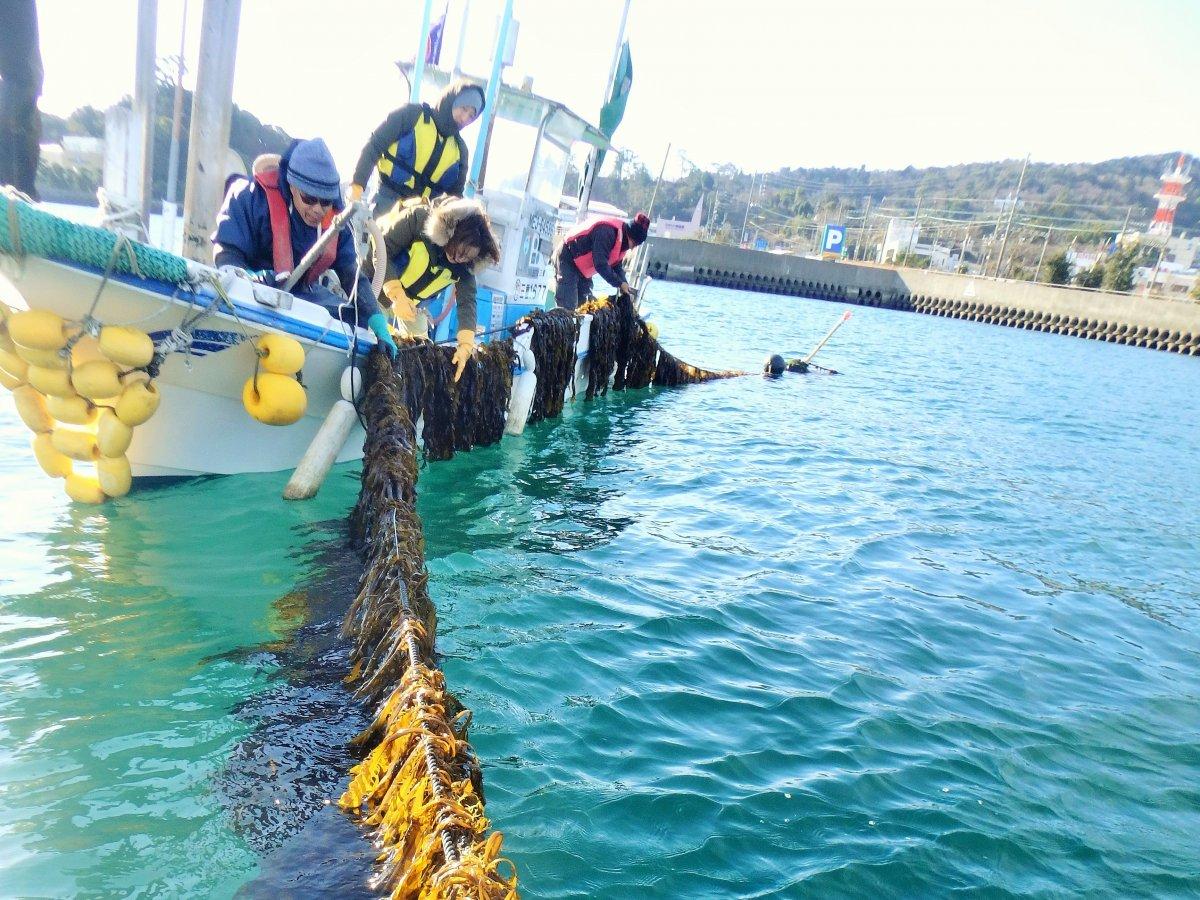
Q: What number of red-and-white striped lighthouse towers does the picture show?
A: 1